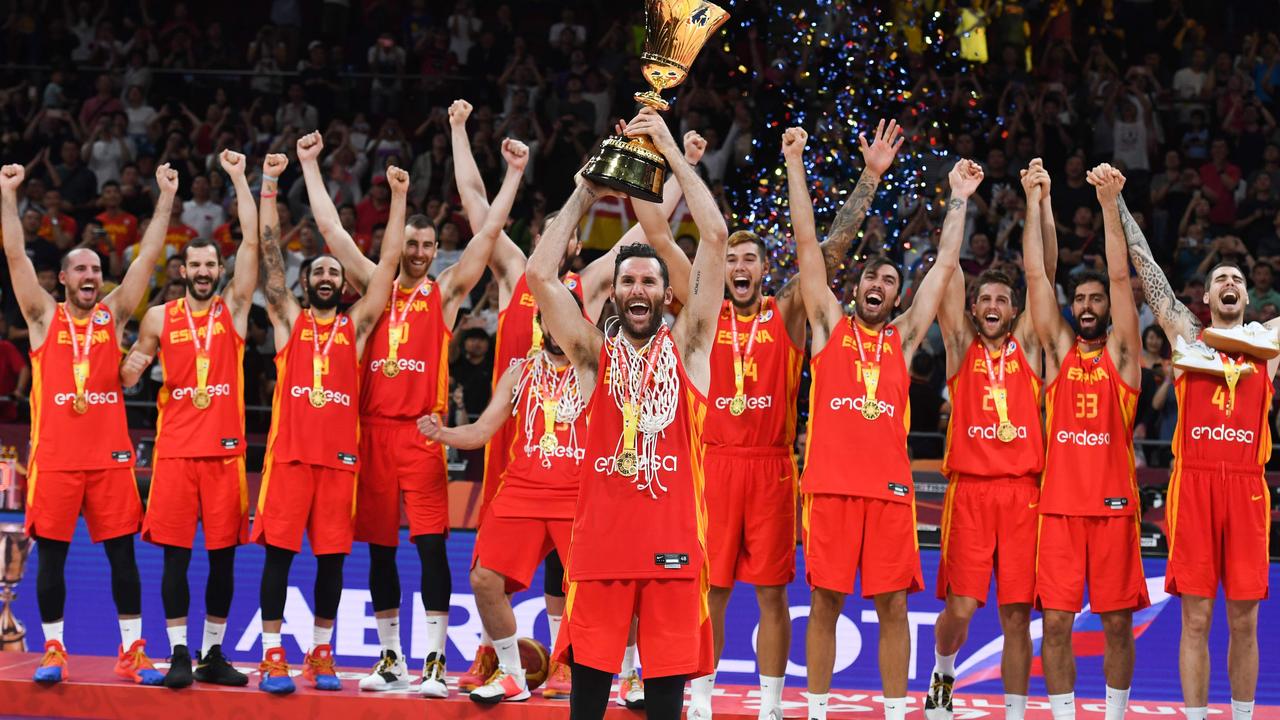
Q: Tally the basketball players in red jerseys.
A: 12